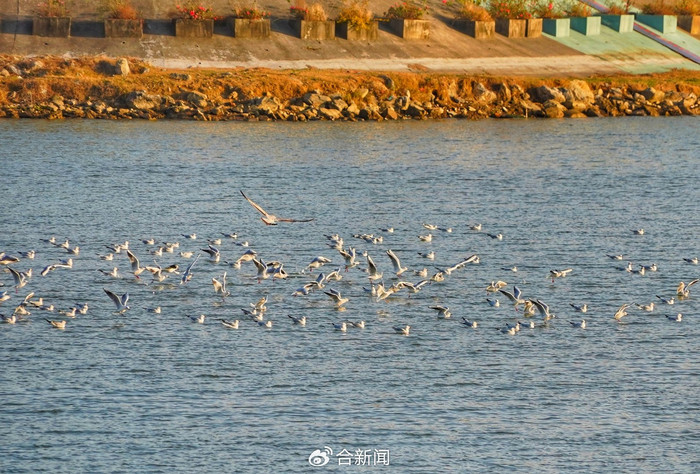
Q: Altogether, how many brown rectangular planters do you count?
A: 11